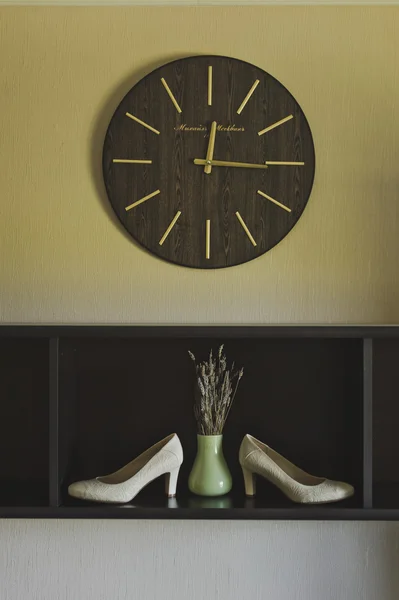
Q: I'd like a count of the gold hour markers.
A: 12